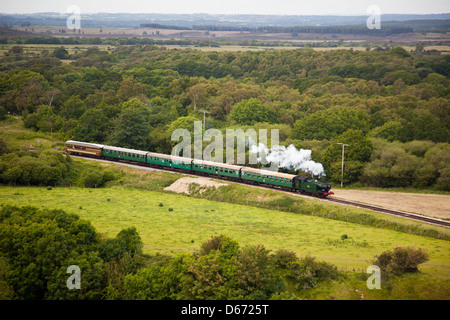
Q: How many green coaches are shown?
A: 4